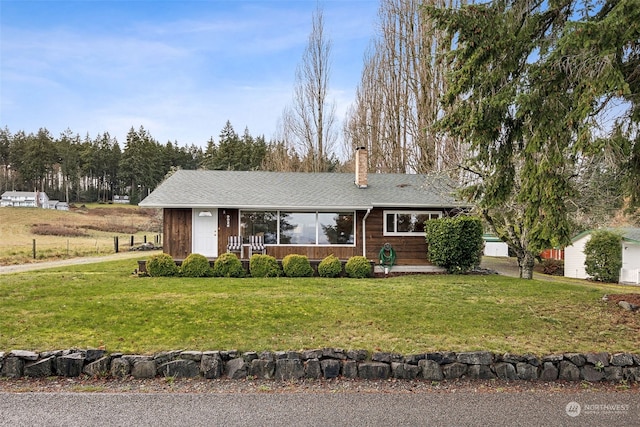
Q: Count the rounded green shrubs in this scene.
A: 7